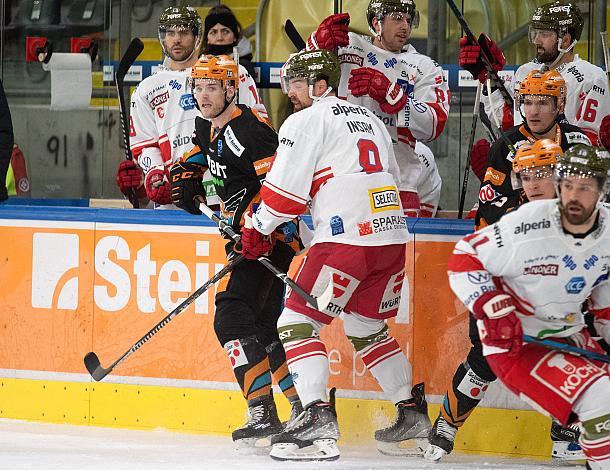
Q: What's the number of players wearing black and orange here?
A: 3